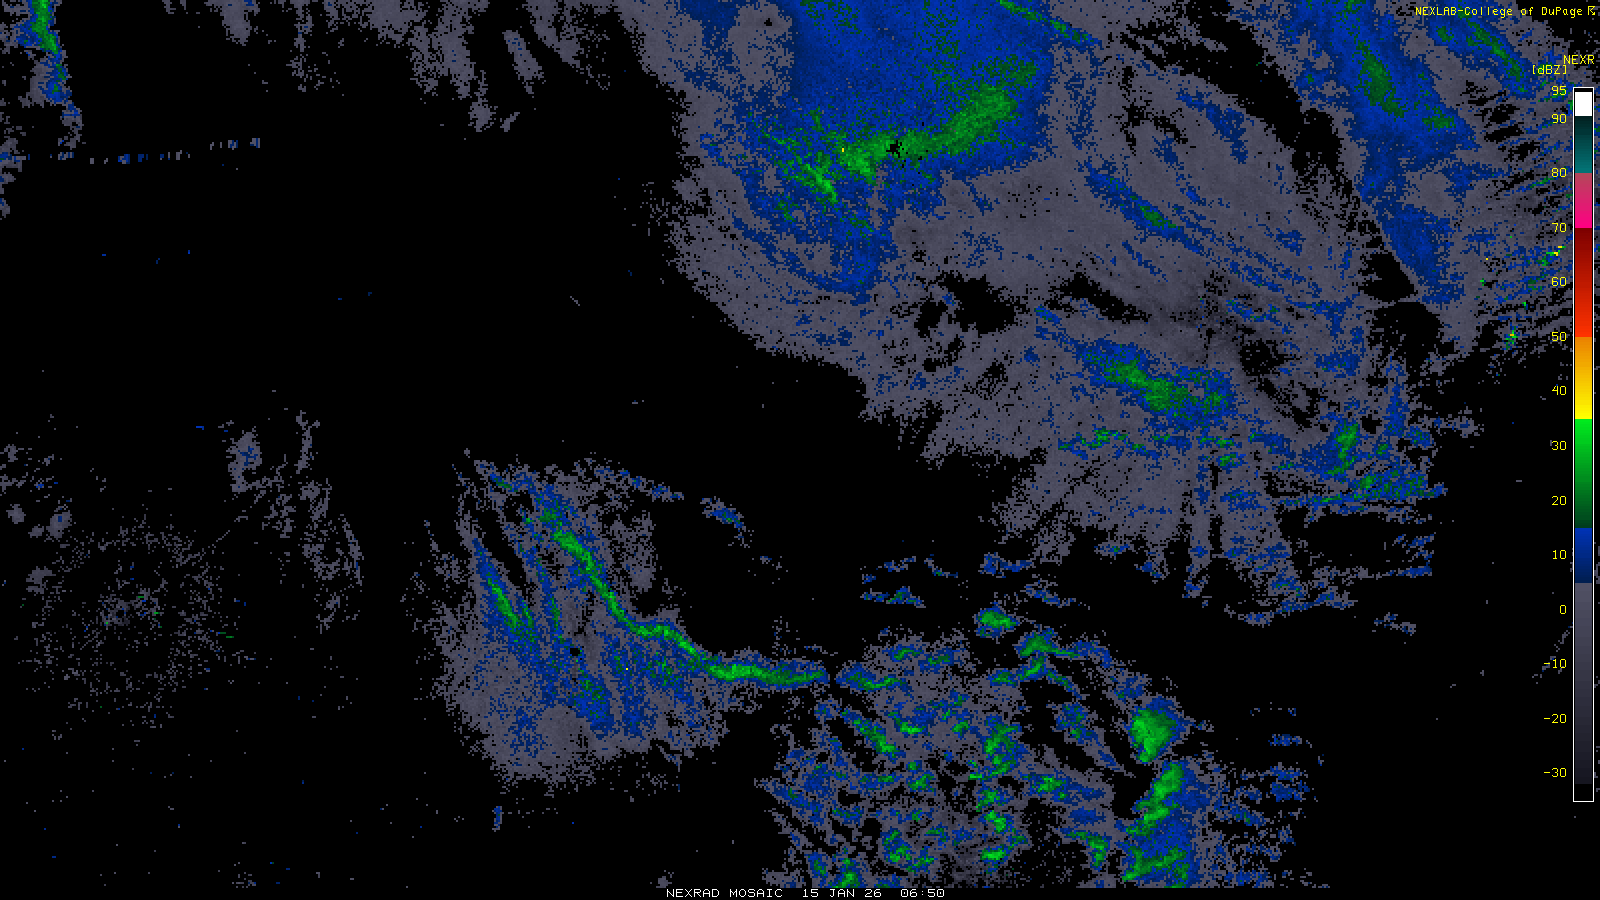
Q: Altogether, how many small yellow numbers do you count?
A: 14